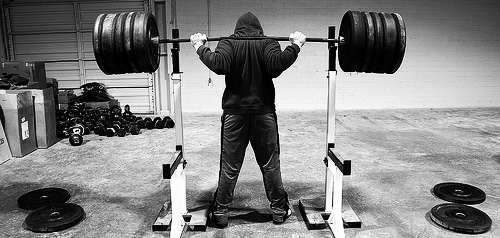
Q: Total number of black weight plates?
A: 14